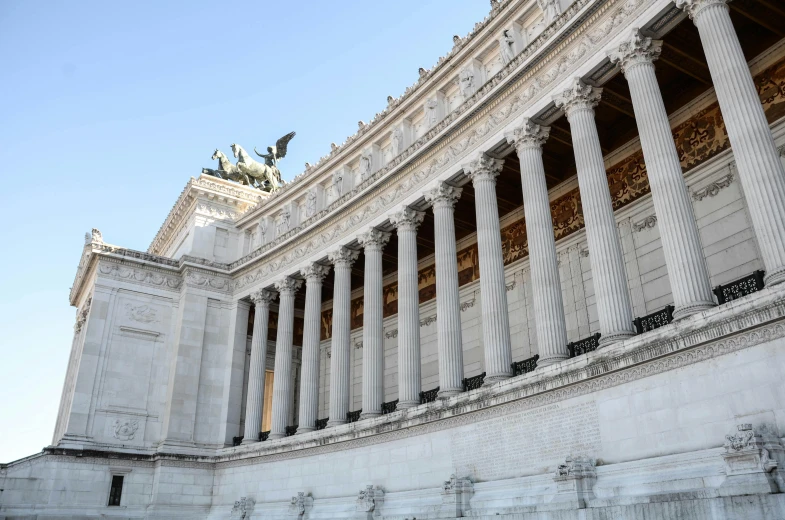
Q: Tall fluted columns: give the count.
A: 12